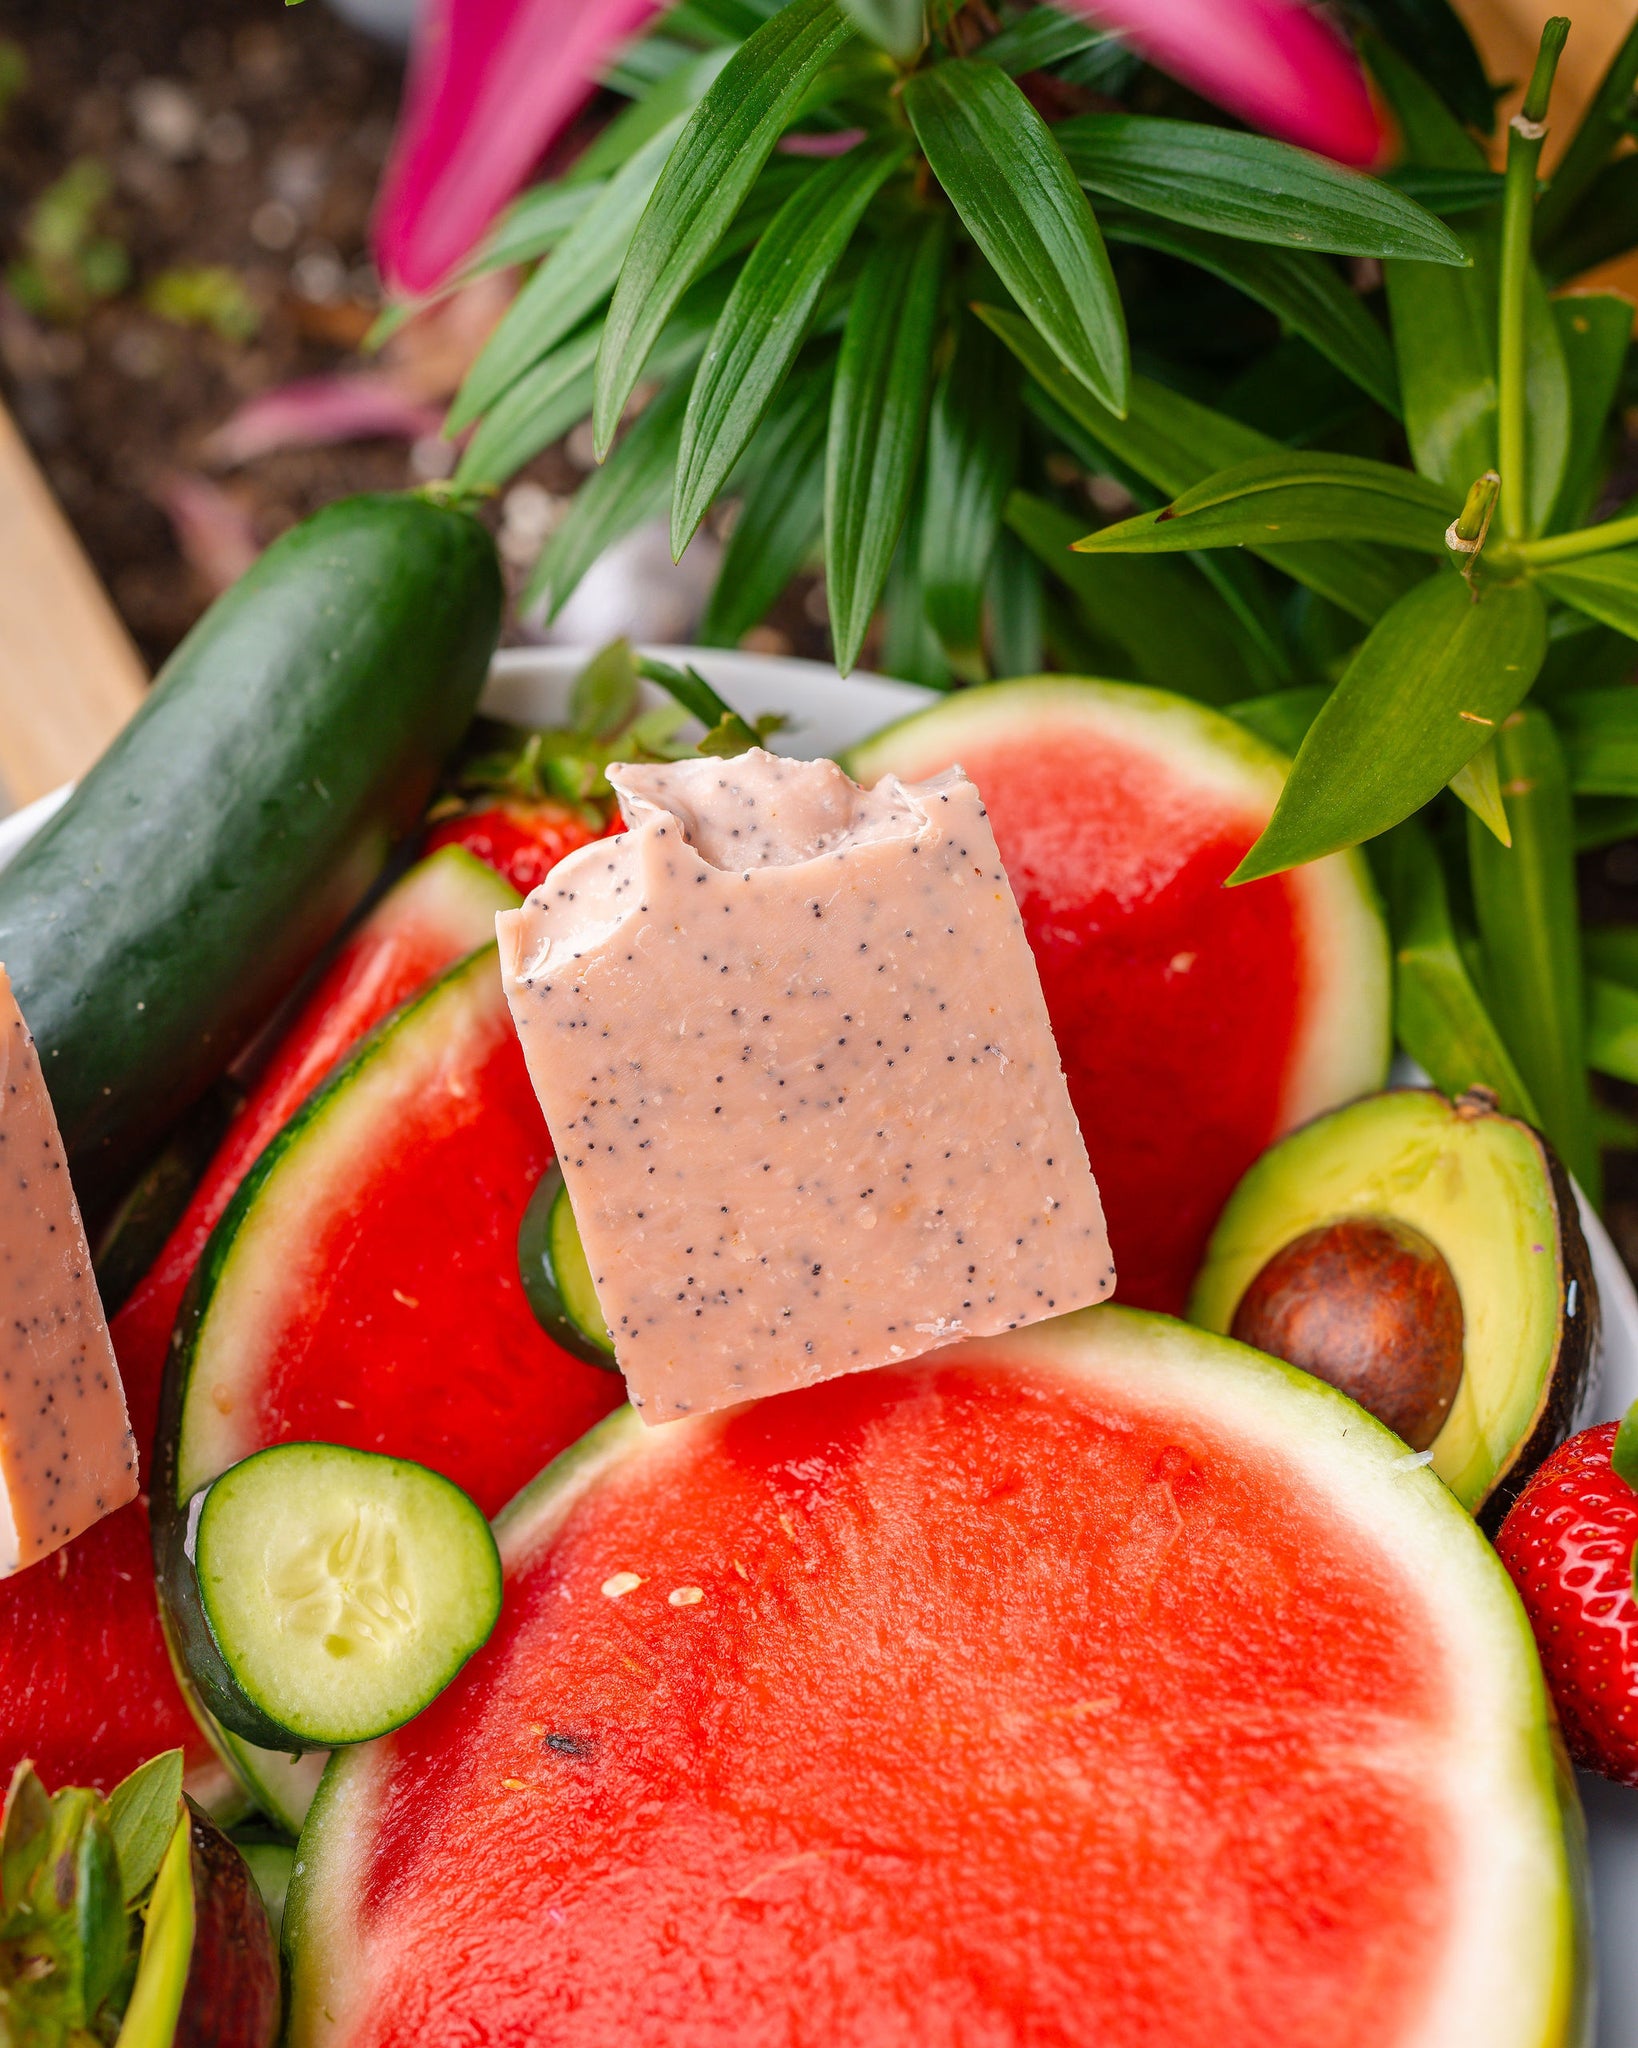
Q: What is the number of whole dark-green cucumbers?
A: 1